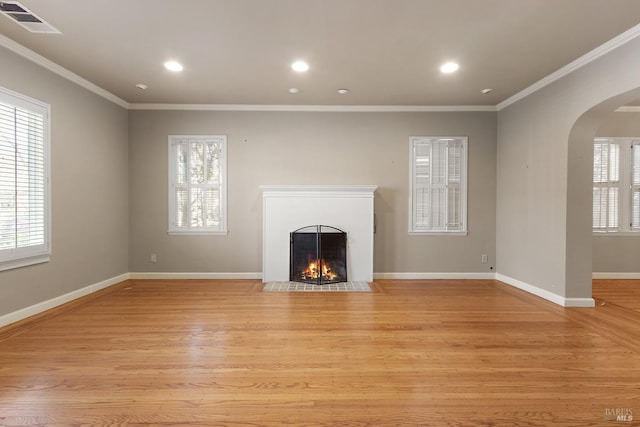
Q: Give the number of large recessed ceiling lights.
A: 3